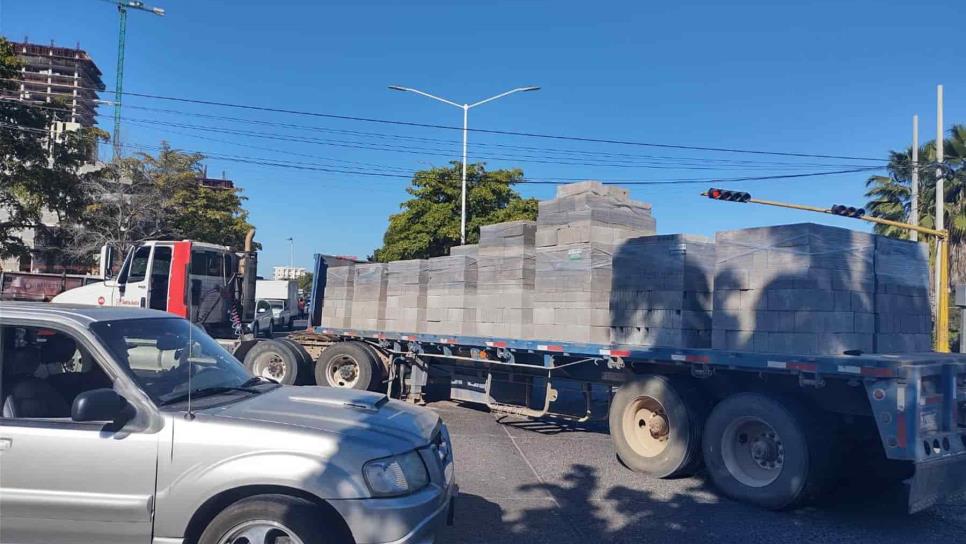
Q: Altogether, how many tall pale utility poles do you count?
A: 2